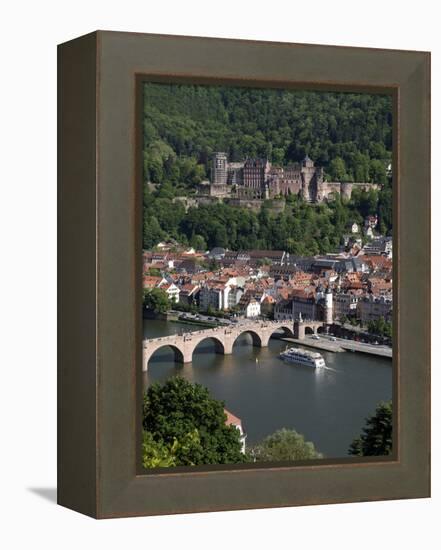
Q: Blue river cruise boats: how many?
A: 0